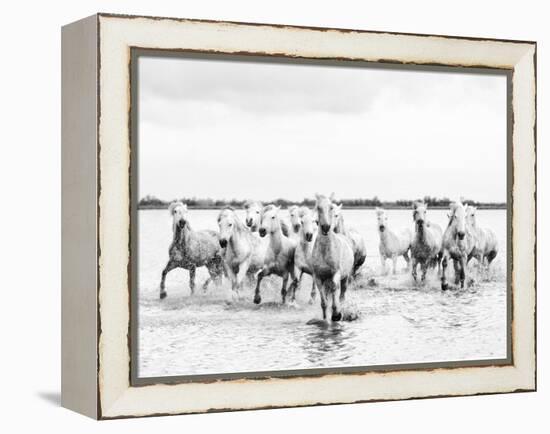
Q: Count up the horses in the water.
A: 12